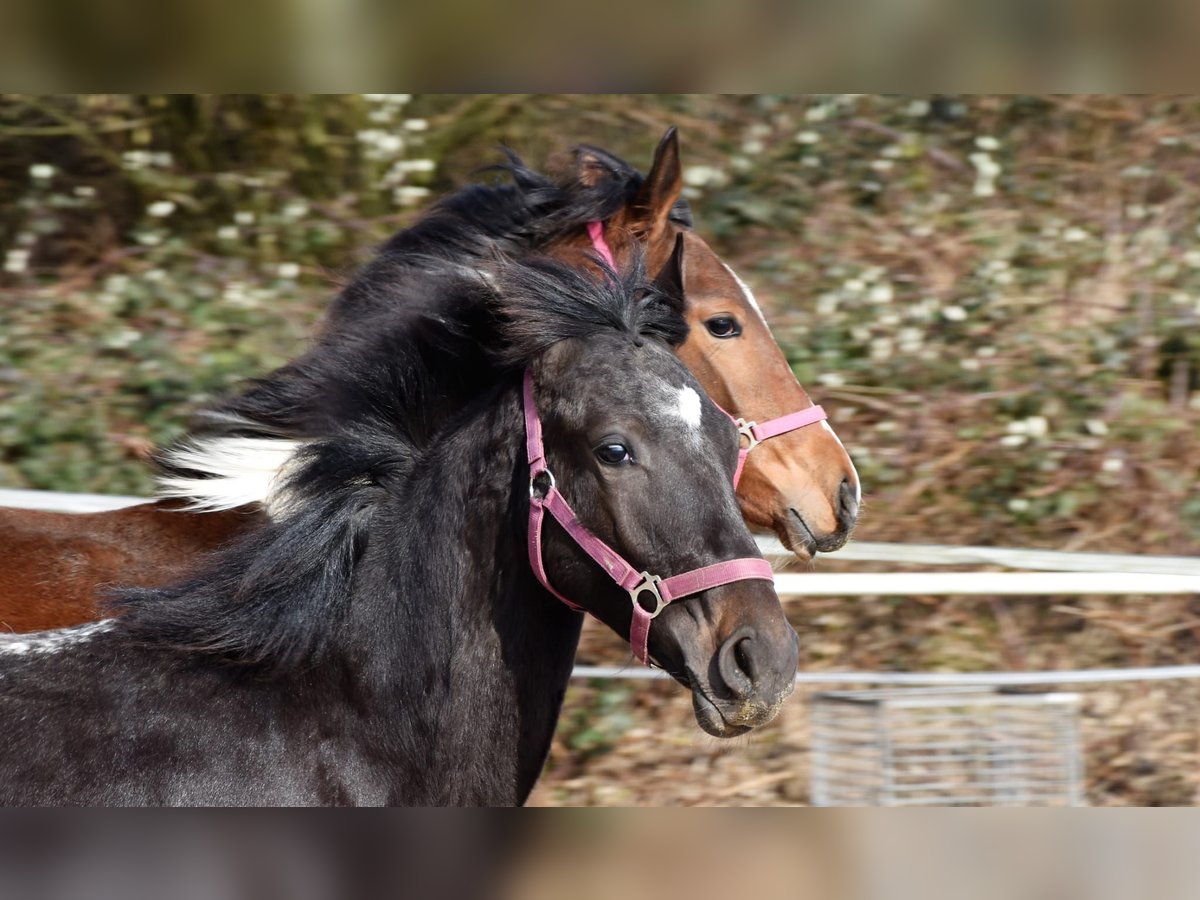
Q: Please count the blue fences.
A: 0